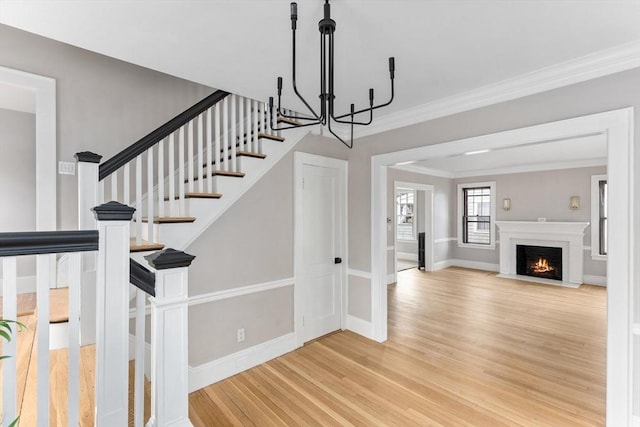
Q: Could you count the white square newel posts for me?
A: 3